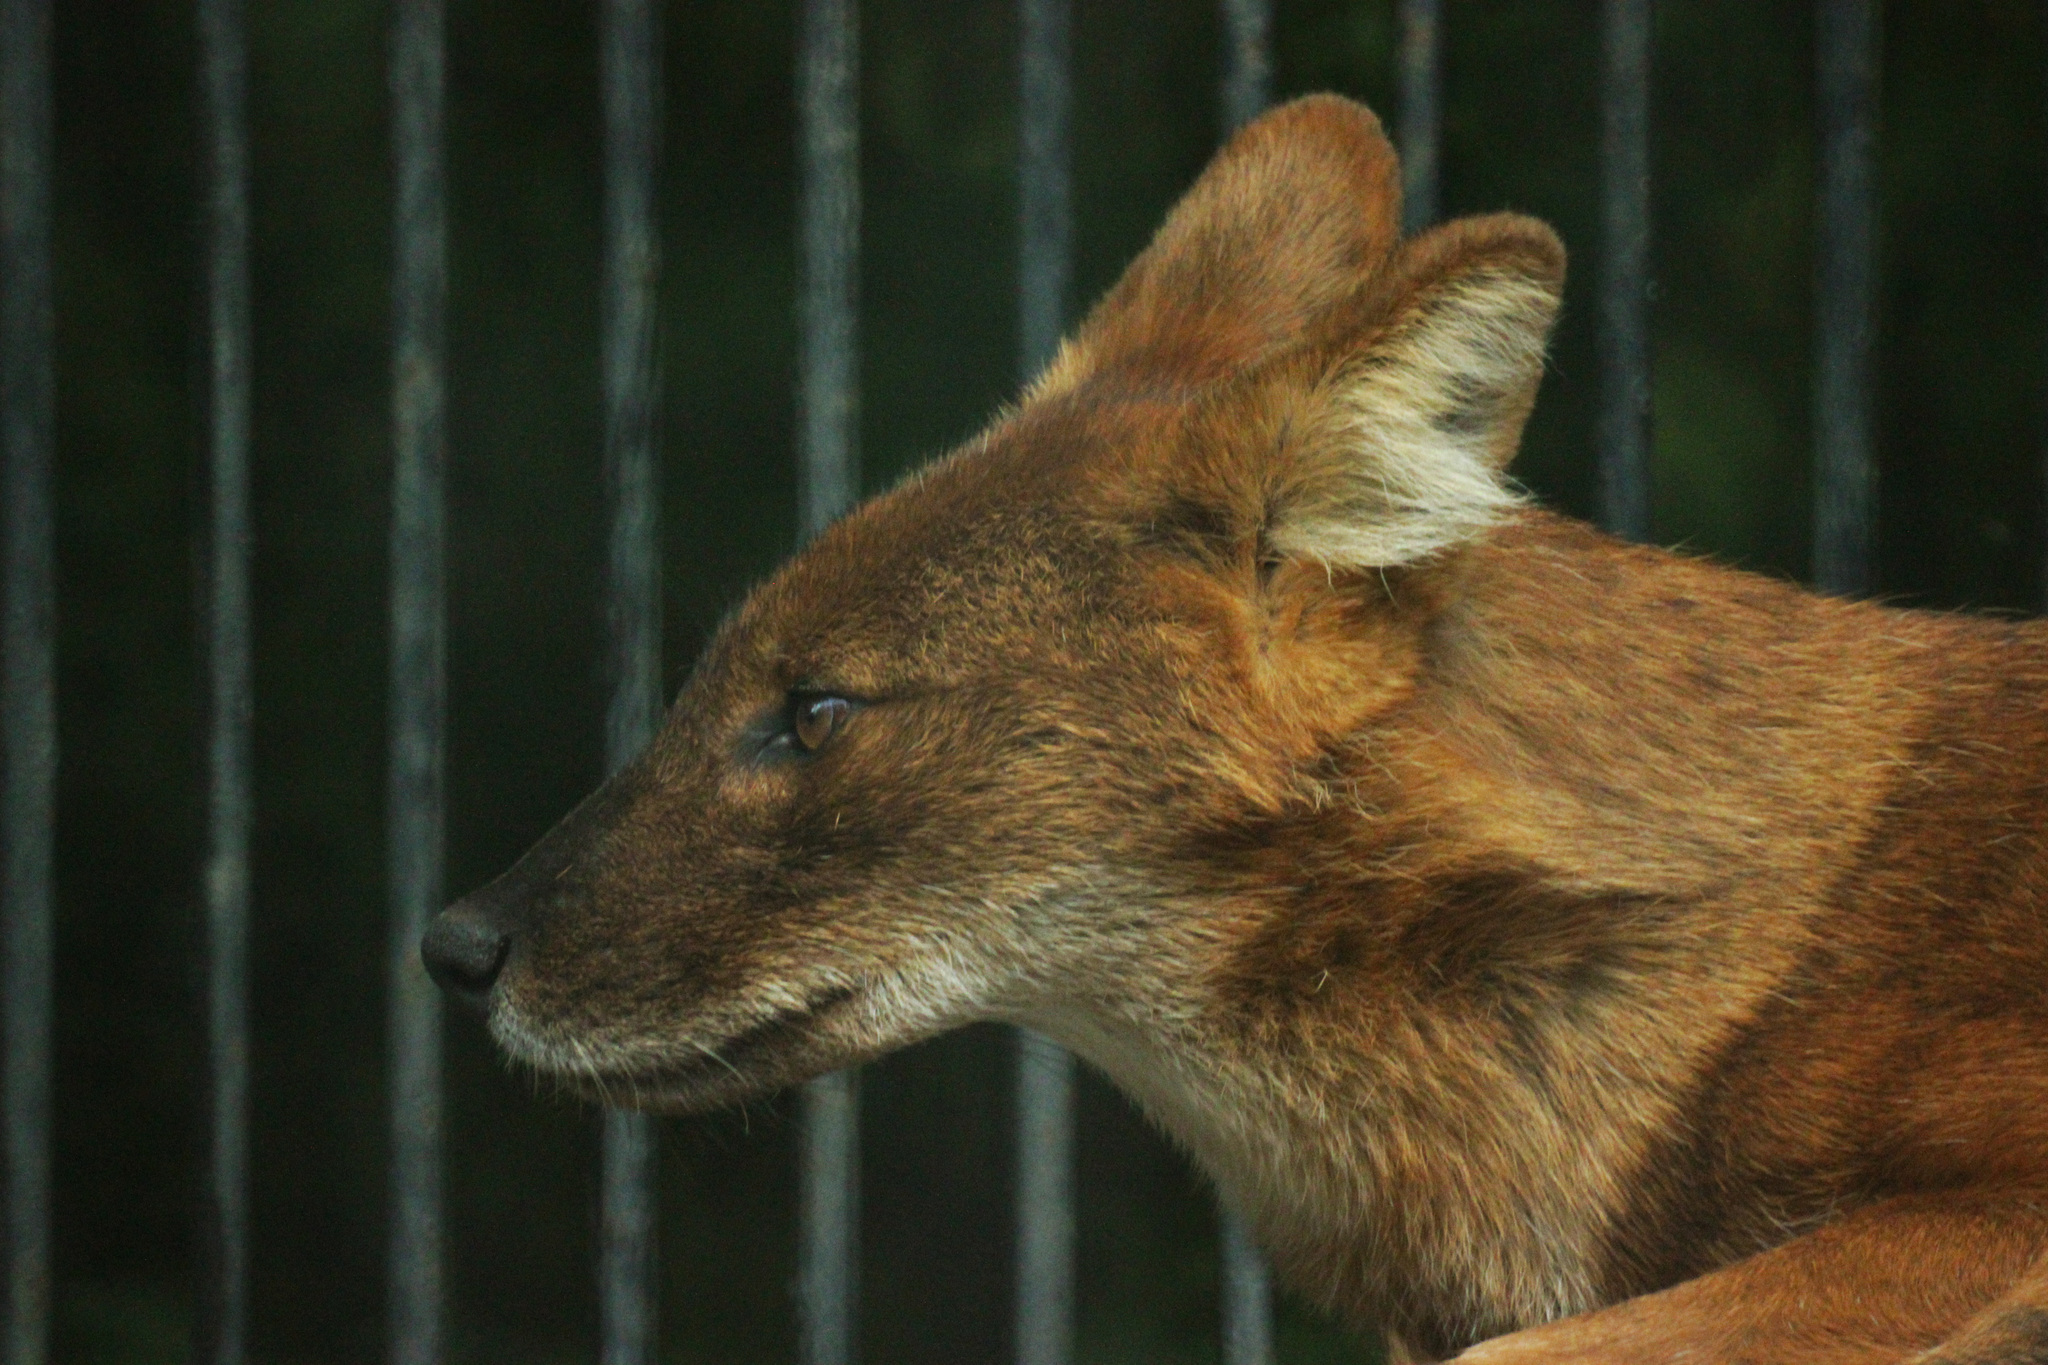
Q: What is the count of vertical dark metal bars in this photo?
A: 10